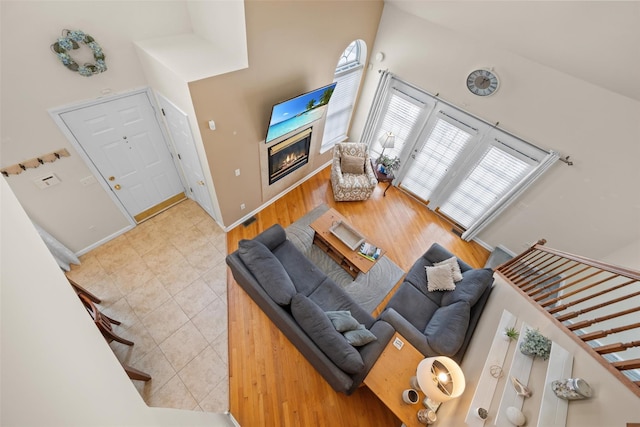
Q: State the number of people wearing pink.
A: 0